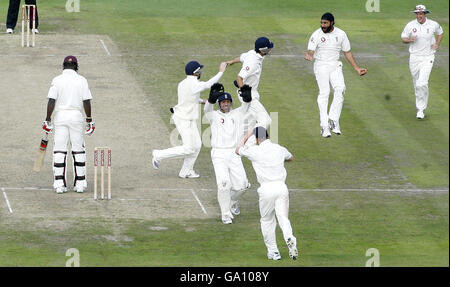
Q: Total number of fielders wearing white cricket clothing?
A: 6